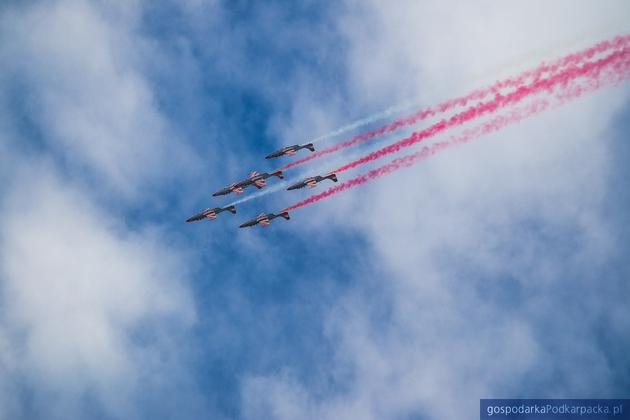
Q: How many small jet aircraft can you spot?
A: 6